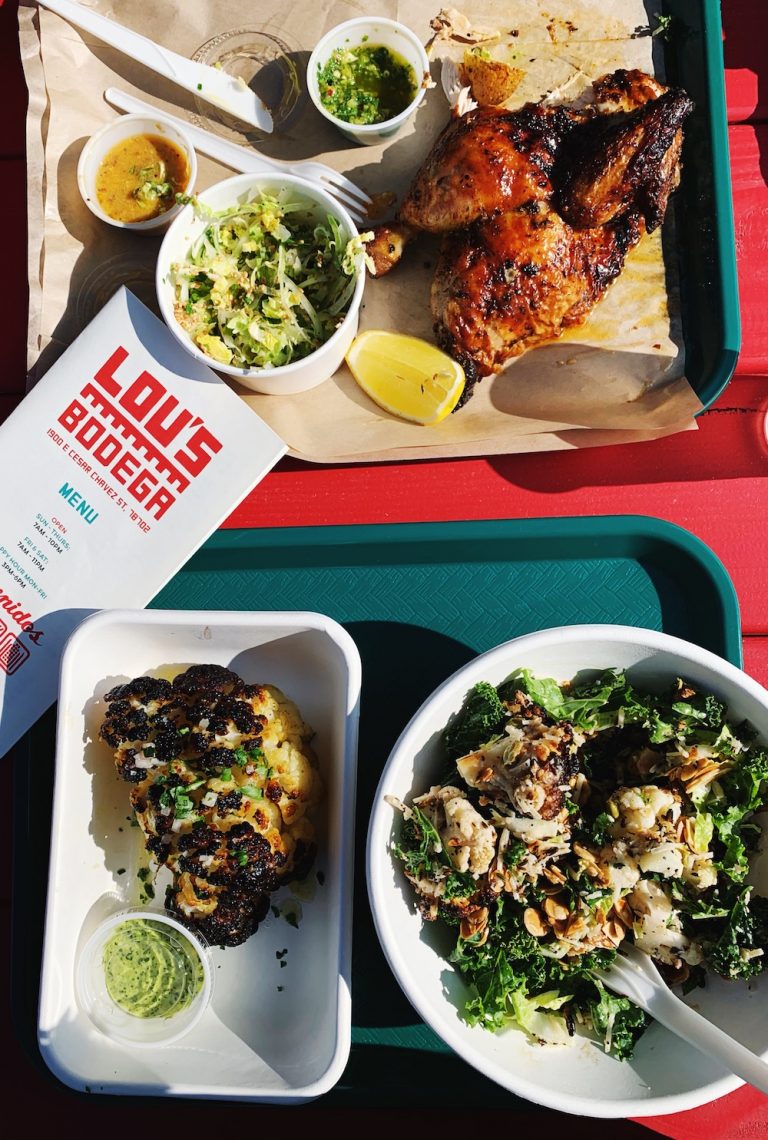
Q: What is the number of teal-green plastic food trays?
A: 2